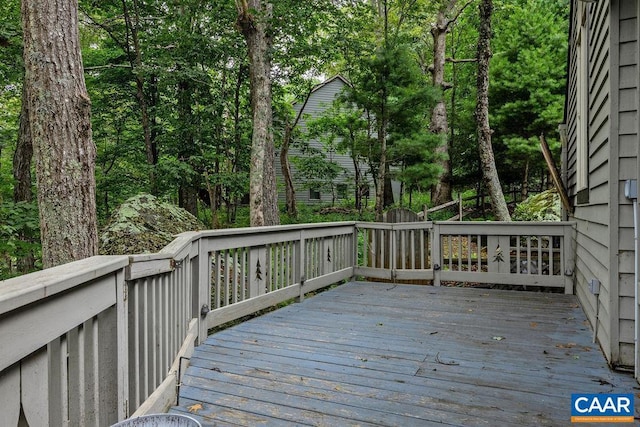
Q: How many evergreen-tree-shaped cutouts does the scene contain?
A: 3